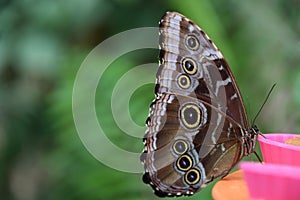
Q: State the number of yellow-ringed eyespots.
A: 7